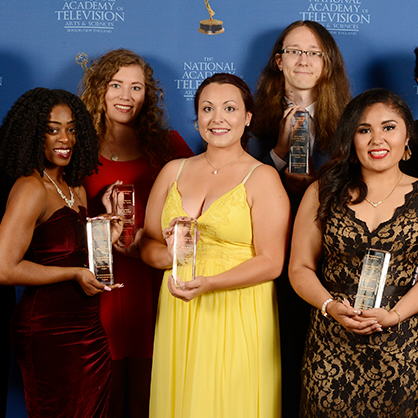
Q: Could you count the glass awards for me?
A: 5